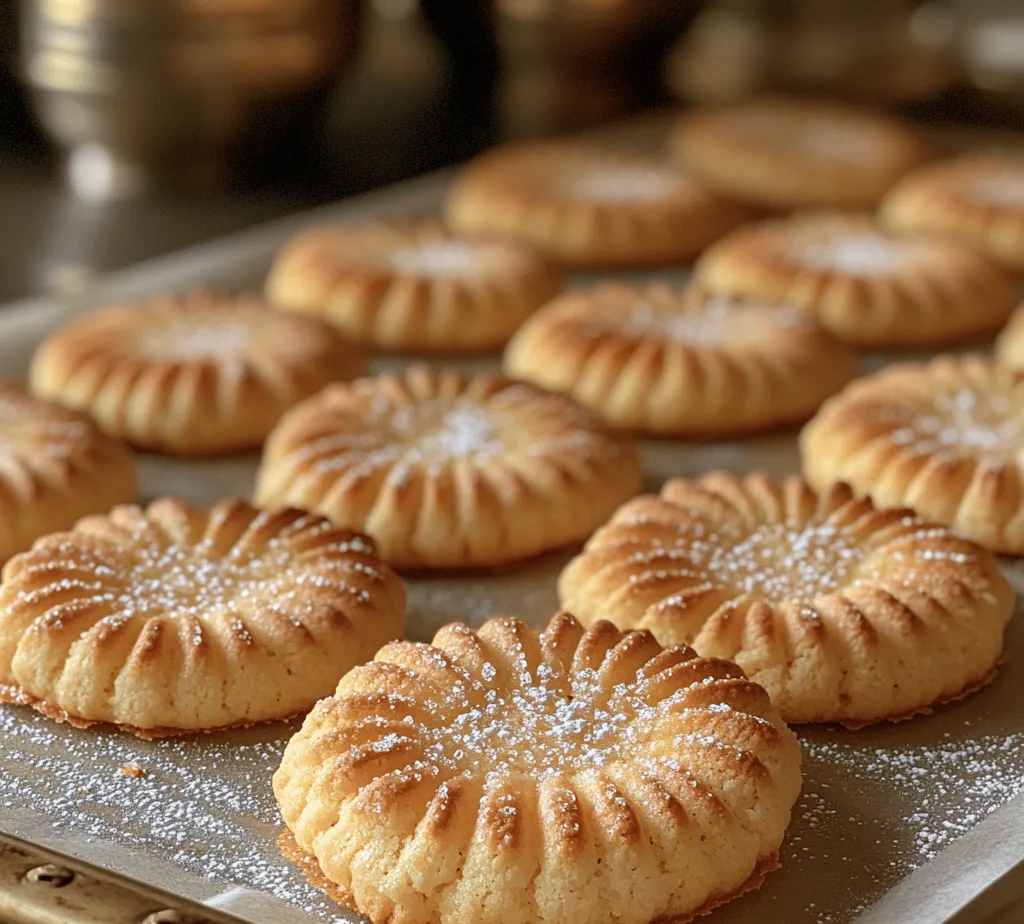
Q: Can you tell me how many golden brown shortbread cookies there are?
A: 14